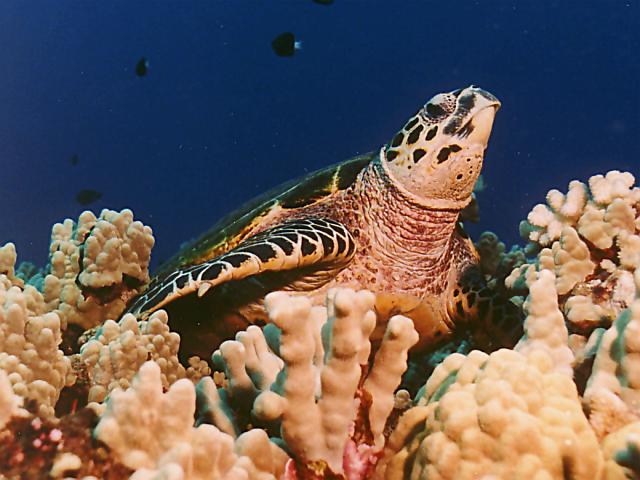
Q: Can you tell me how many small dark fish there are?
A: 5